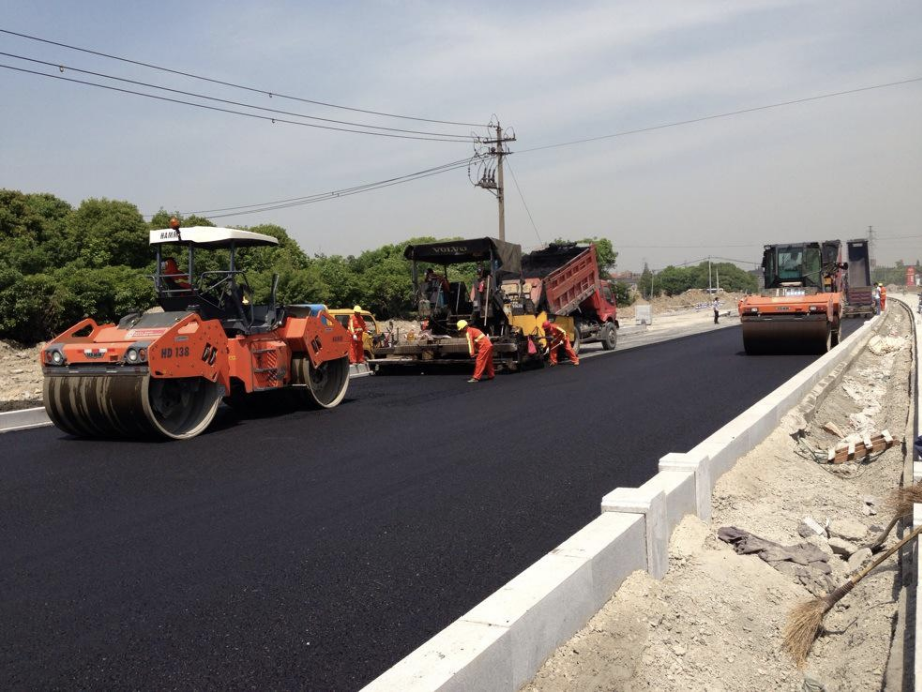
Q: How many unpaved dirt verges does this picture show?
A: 2